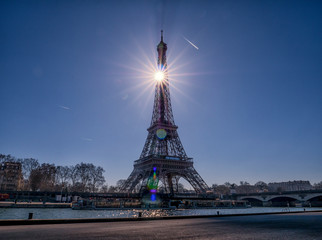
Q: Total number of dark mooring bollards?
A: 4